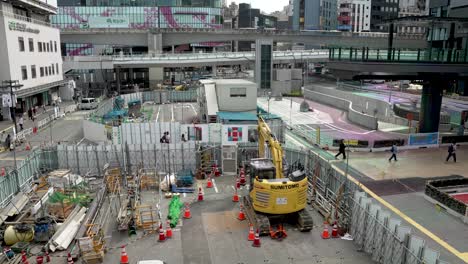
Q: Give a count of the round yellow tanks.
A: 1